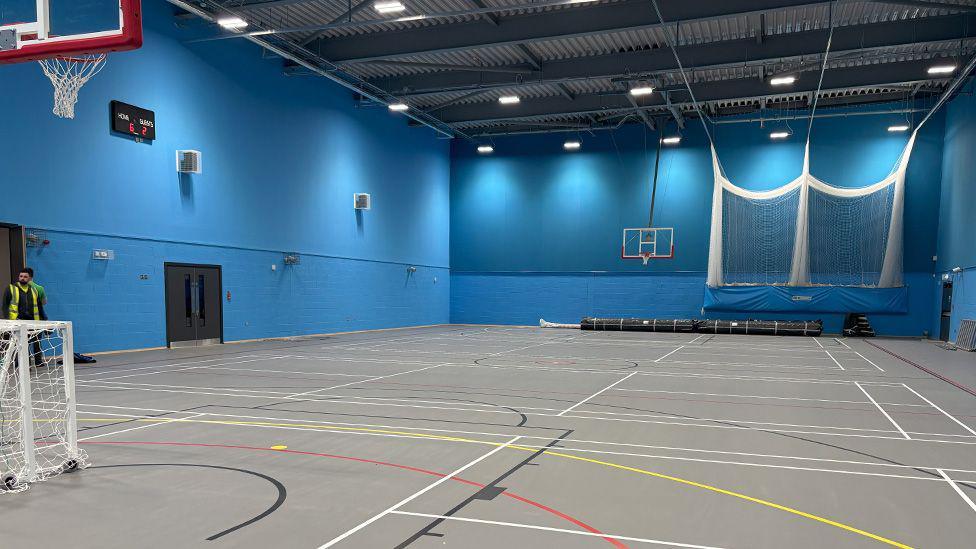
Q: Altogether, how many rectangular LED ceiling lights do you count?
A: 12